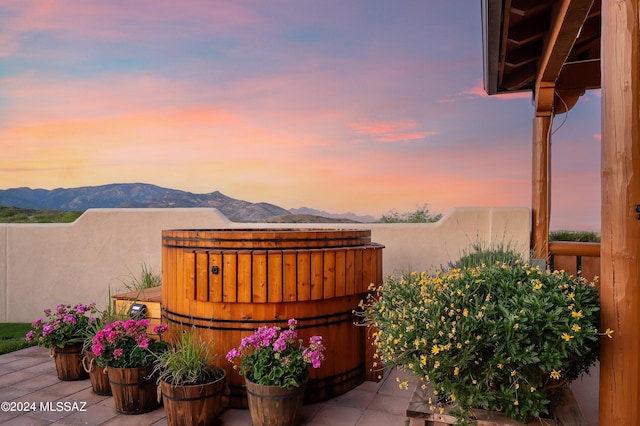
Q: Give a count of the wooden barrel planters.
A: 5